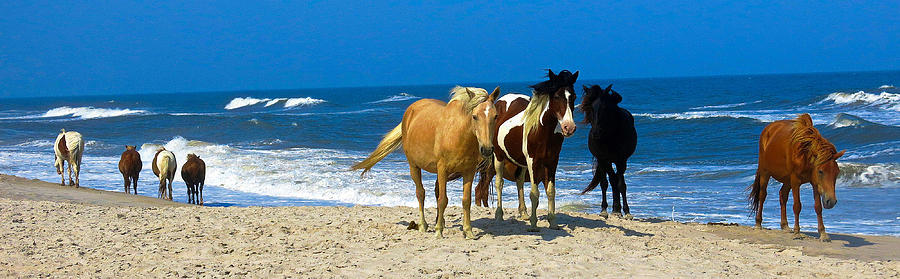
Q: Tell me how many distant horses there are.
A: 4